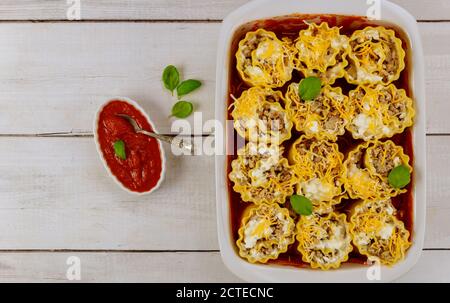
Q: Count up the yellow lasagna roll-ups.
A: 12